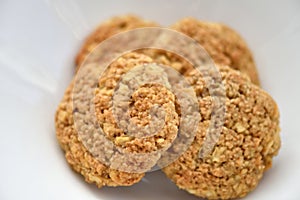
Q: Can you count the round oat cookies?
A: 4